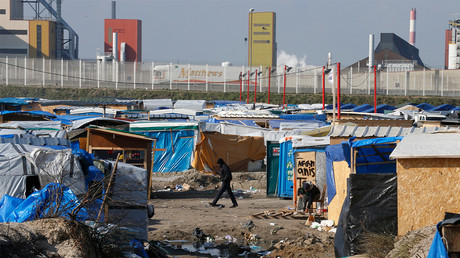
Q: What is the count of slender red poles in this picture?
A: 8